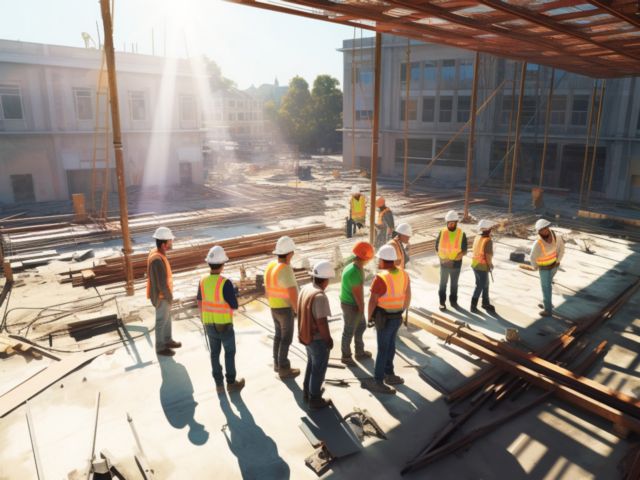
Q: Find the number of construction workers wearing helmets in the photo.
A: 12